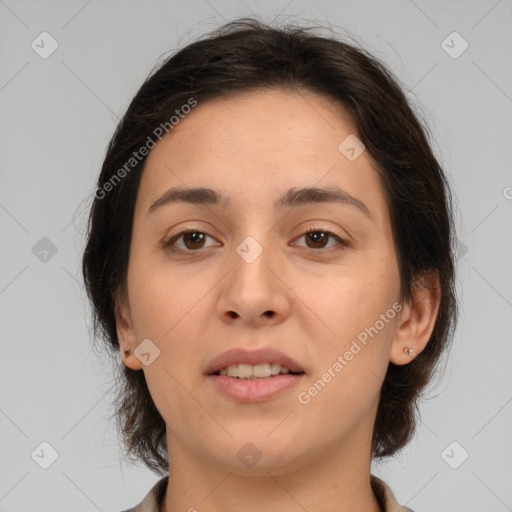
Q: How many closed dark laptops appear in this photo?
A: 0